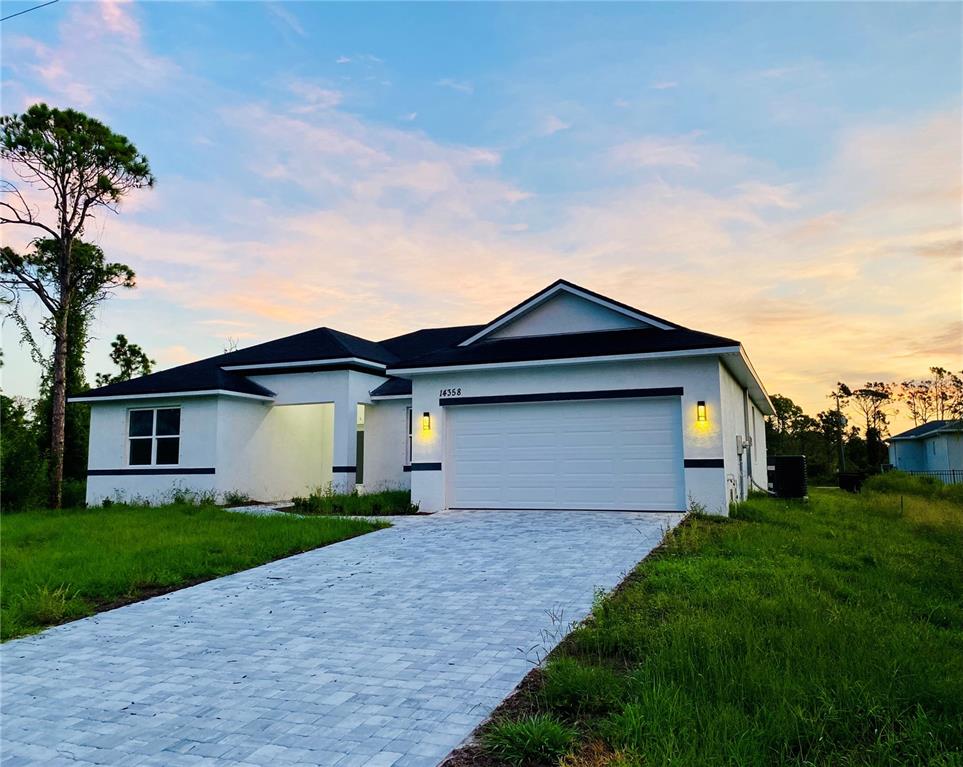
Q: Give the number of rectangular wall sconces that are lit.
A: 2